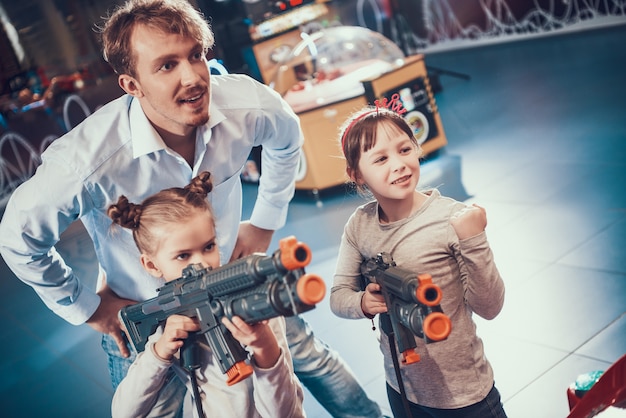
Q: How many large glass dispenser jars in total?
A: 0